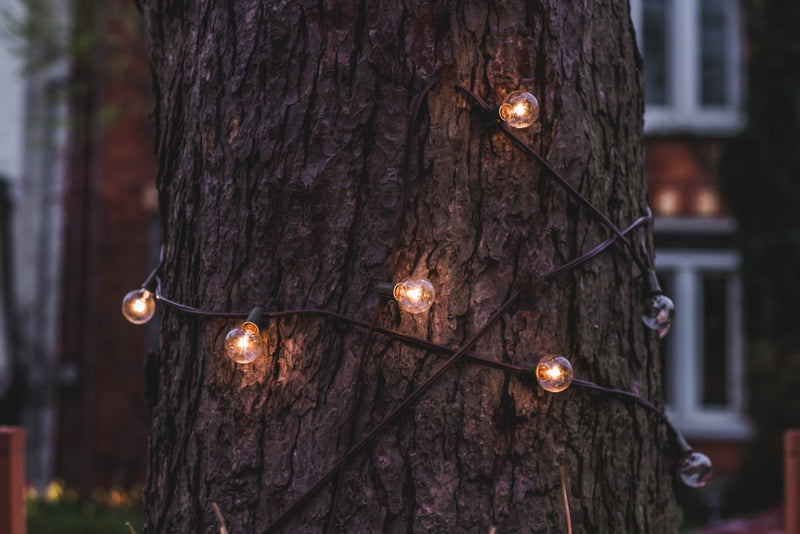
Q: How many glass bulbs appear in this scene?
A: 7